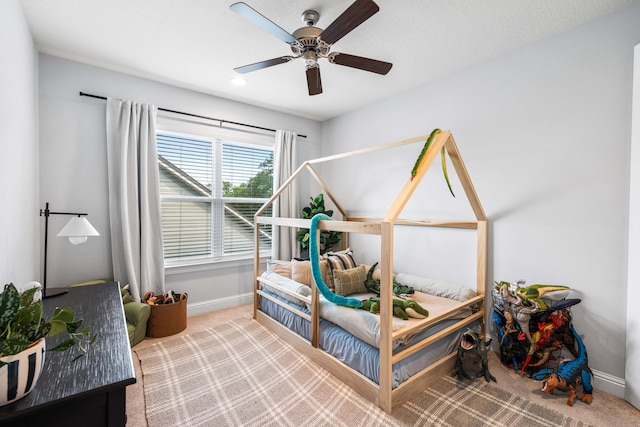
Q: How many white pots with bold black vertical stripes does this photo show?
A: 1